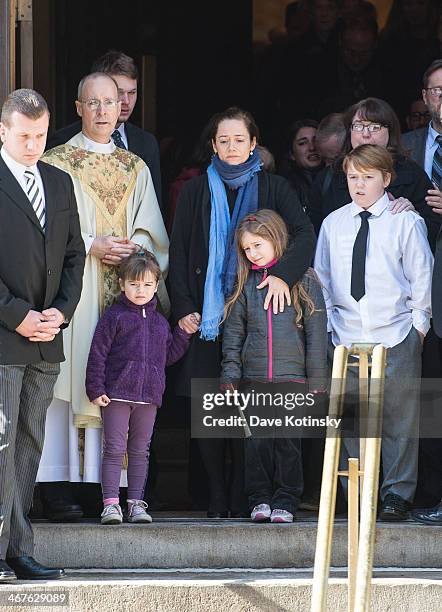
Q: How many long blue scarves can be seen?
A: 1